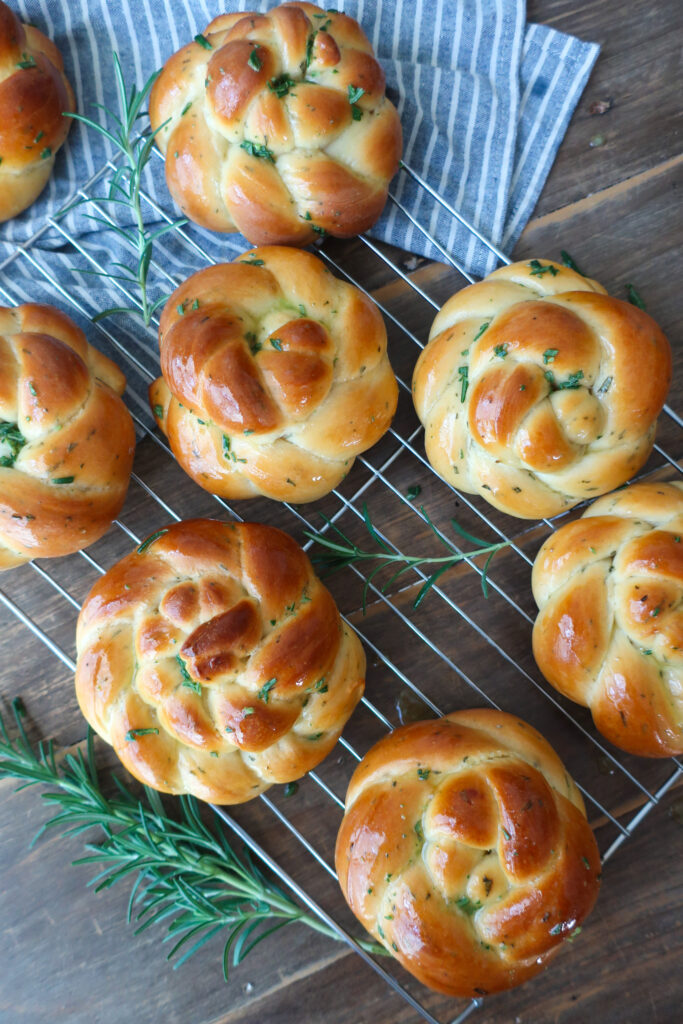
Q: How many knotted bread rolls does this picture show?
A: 8